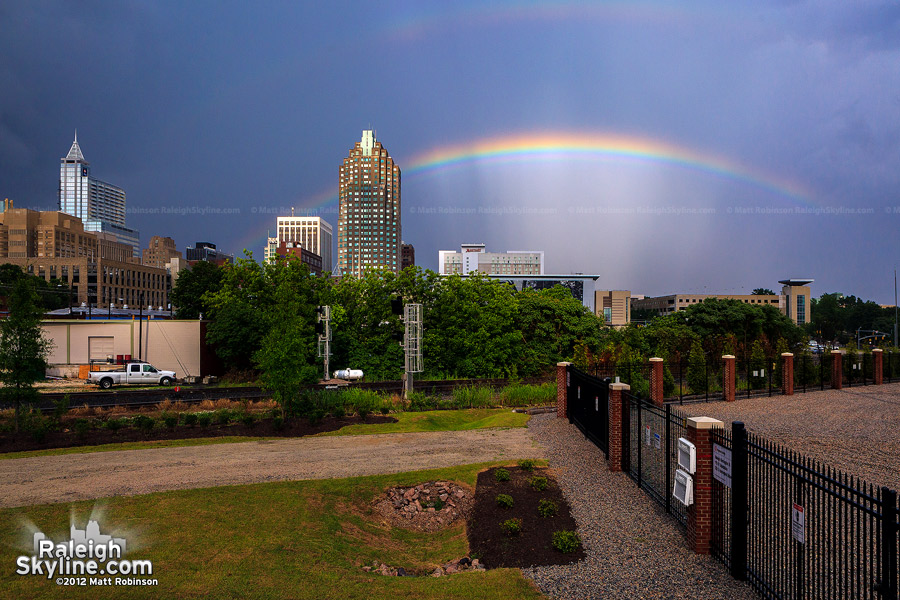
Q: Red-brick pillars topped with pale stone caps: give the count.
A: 8